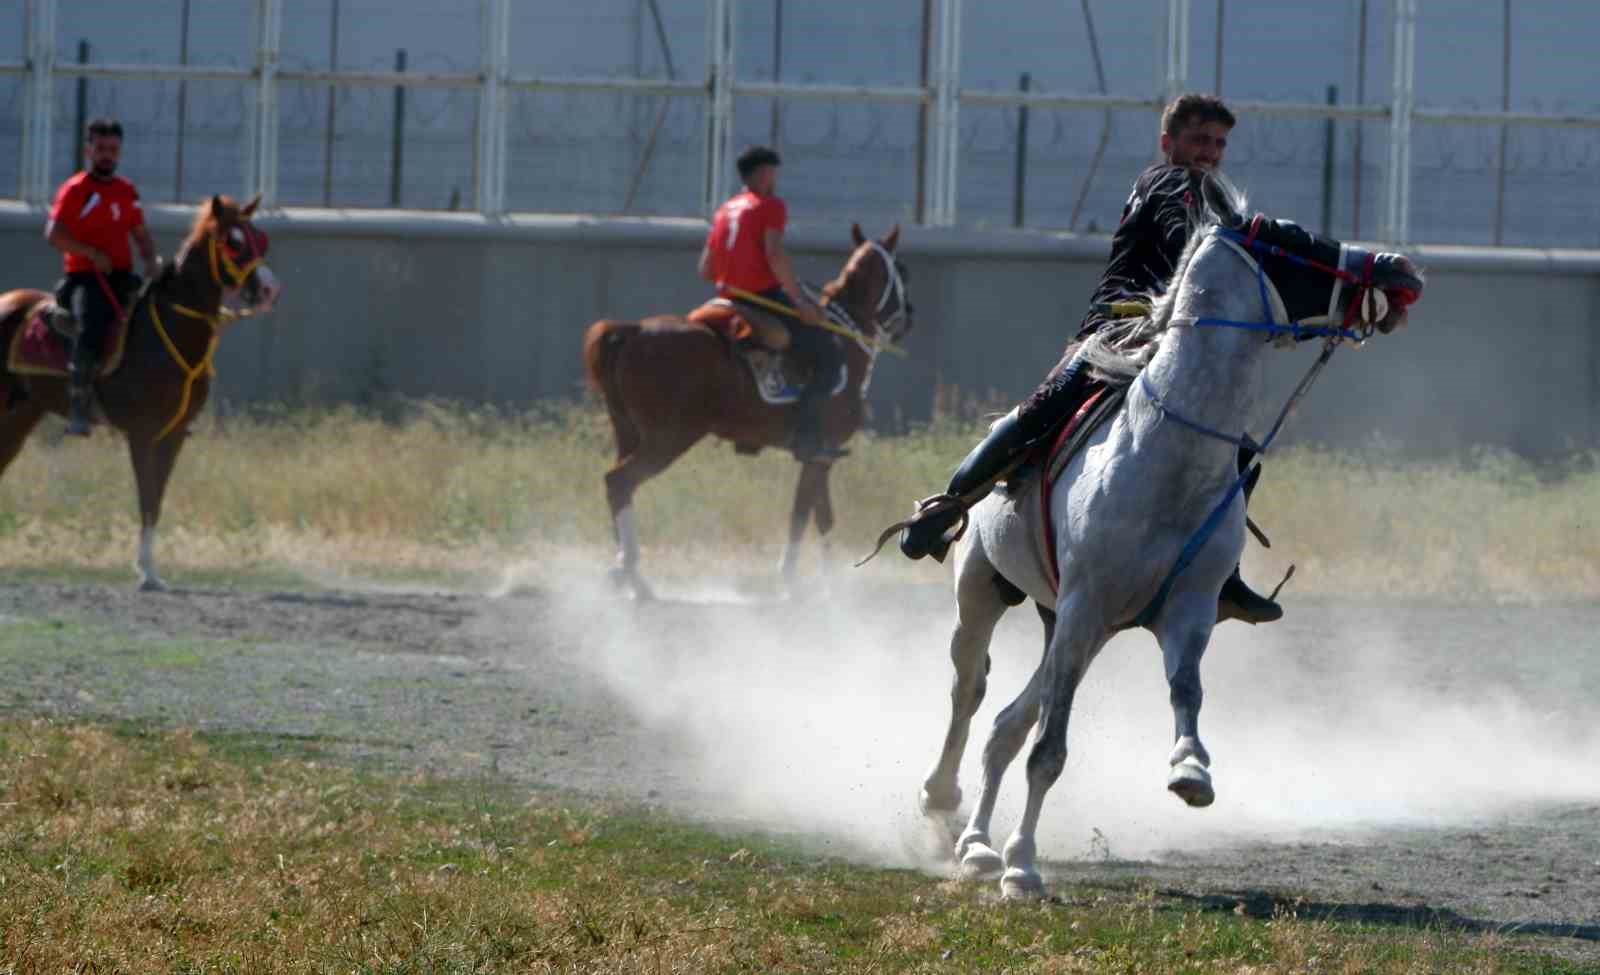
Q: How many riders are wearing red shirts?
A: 2